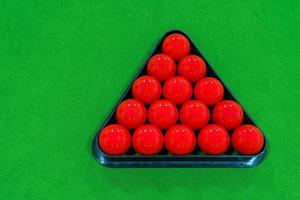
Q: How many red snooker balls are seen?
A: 15